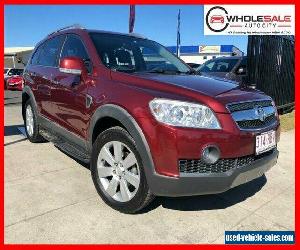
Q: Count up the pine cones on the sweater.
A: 0